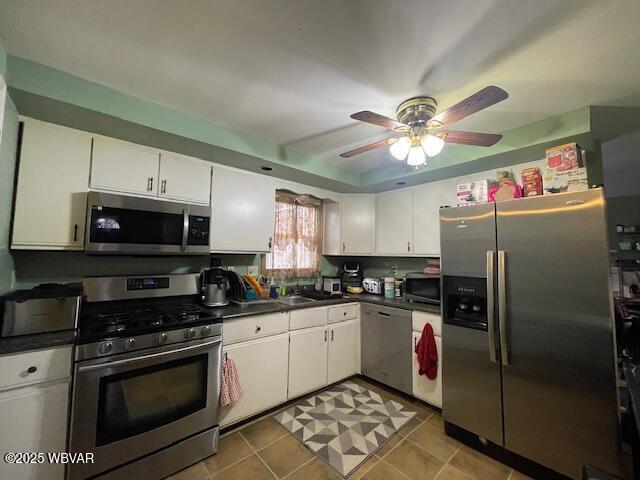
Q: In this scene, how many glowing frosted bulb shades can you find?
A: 3